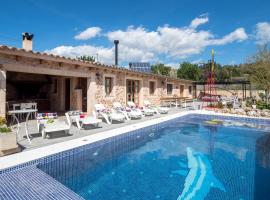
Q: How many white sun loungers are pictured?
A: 6